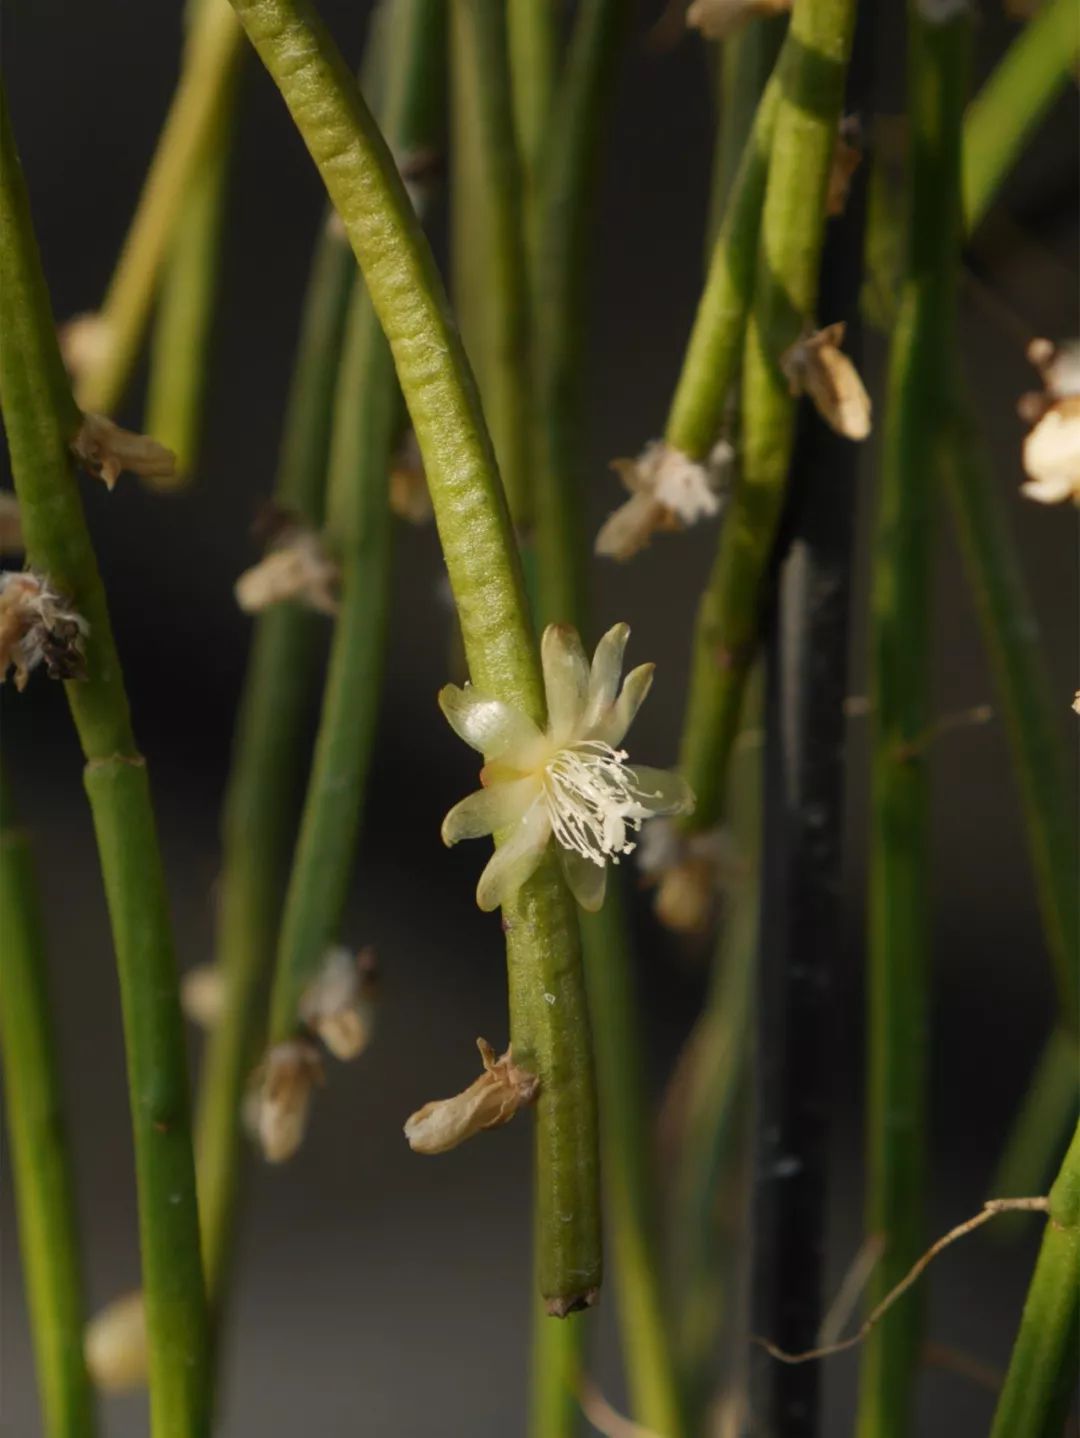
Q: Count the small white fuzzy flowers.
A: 1